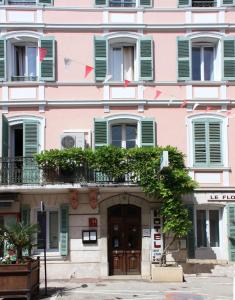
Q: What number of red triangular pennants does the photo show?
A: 7